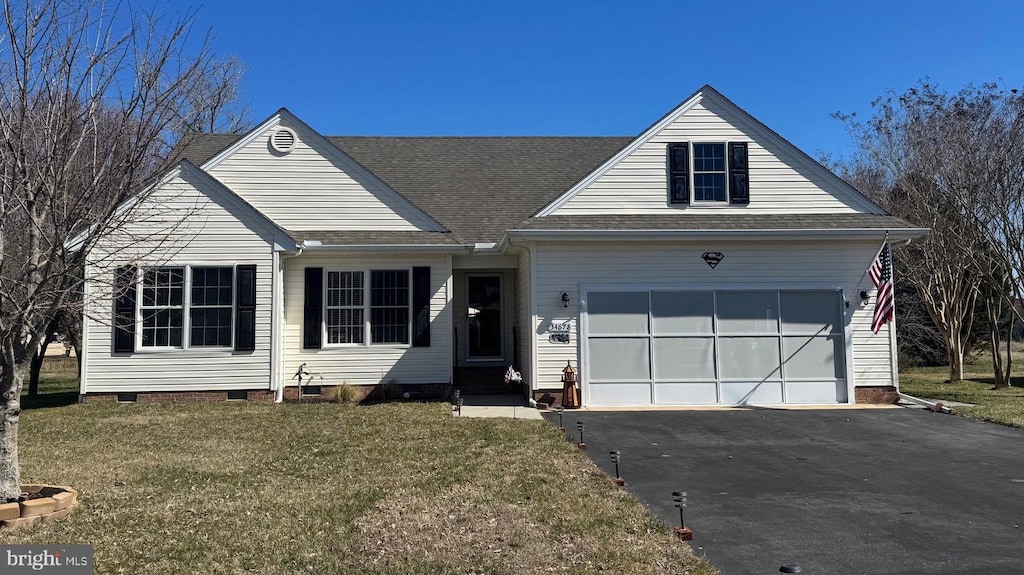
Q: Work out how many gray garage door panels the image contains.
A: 8